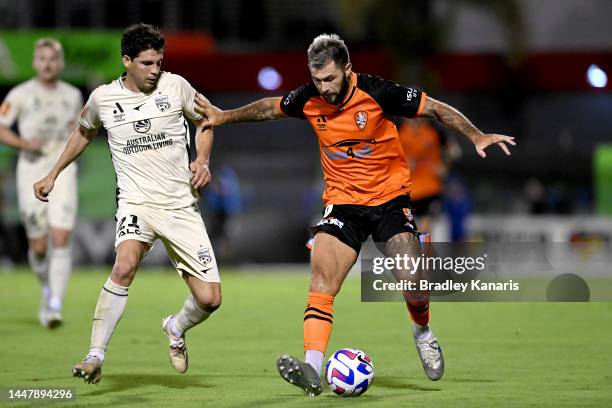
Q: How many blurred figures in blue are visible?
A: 2